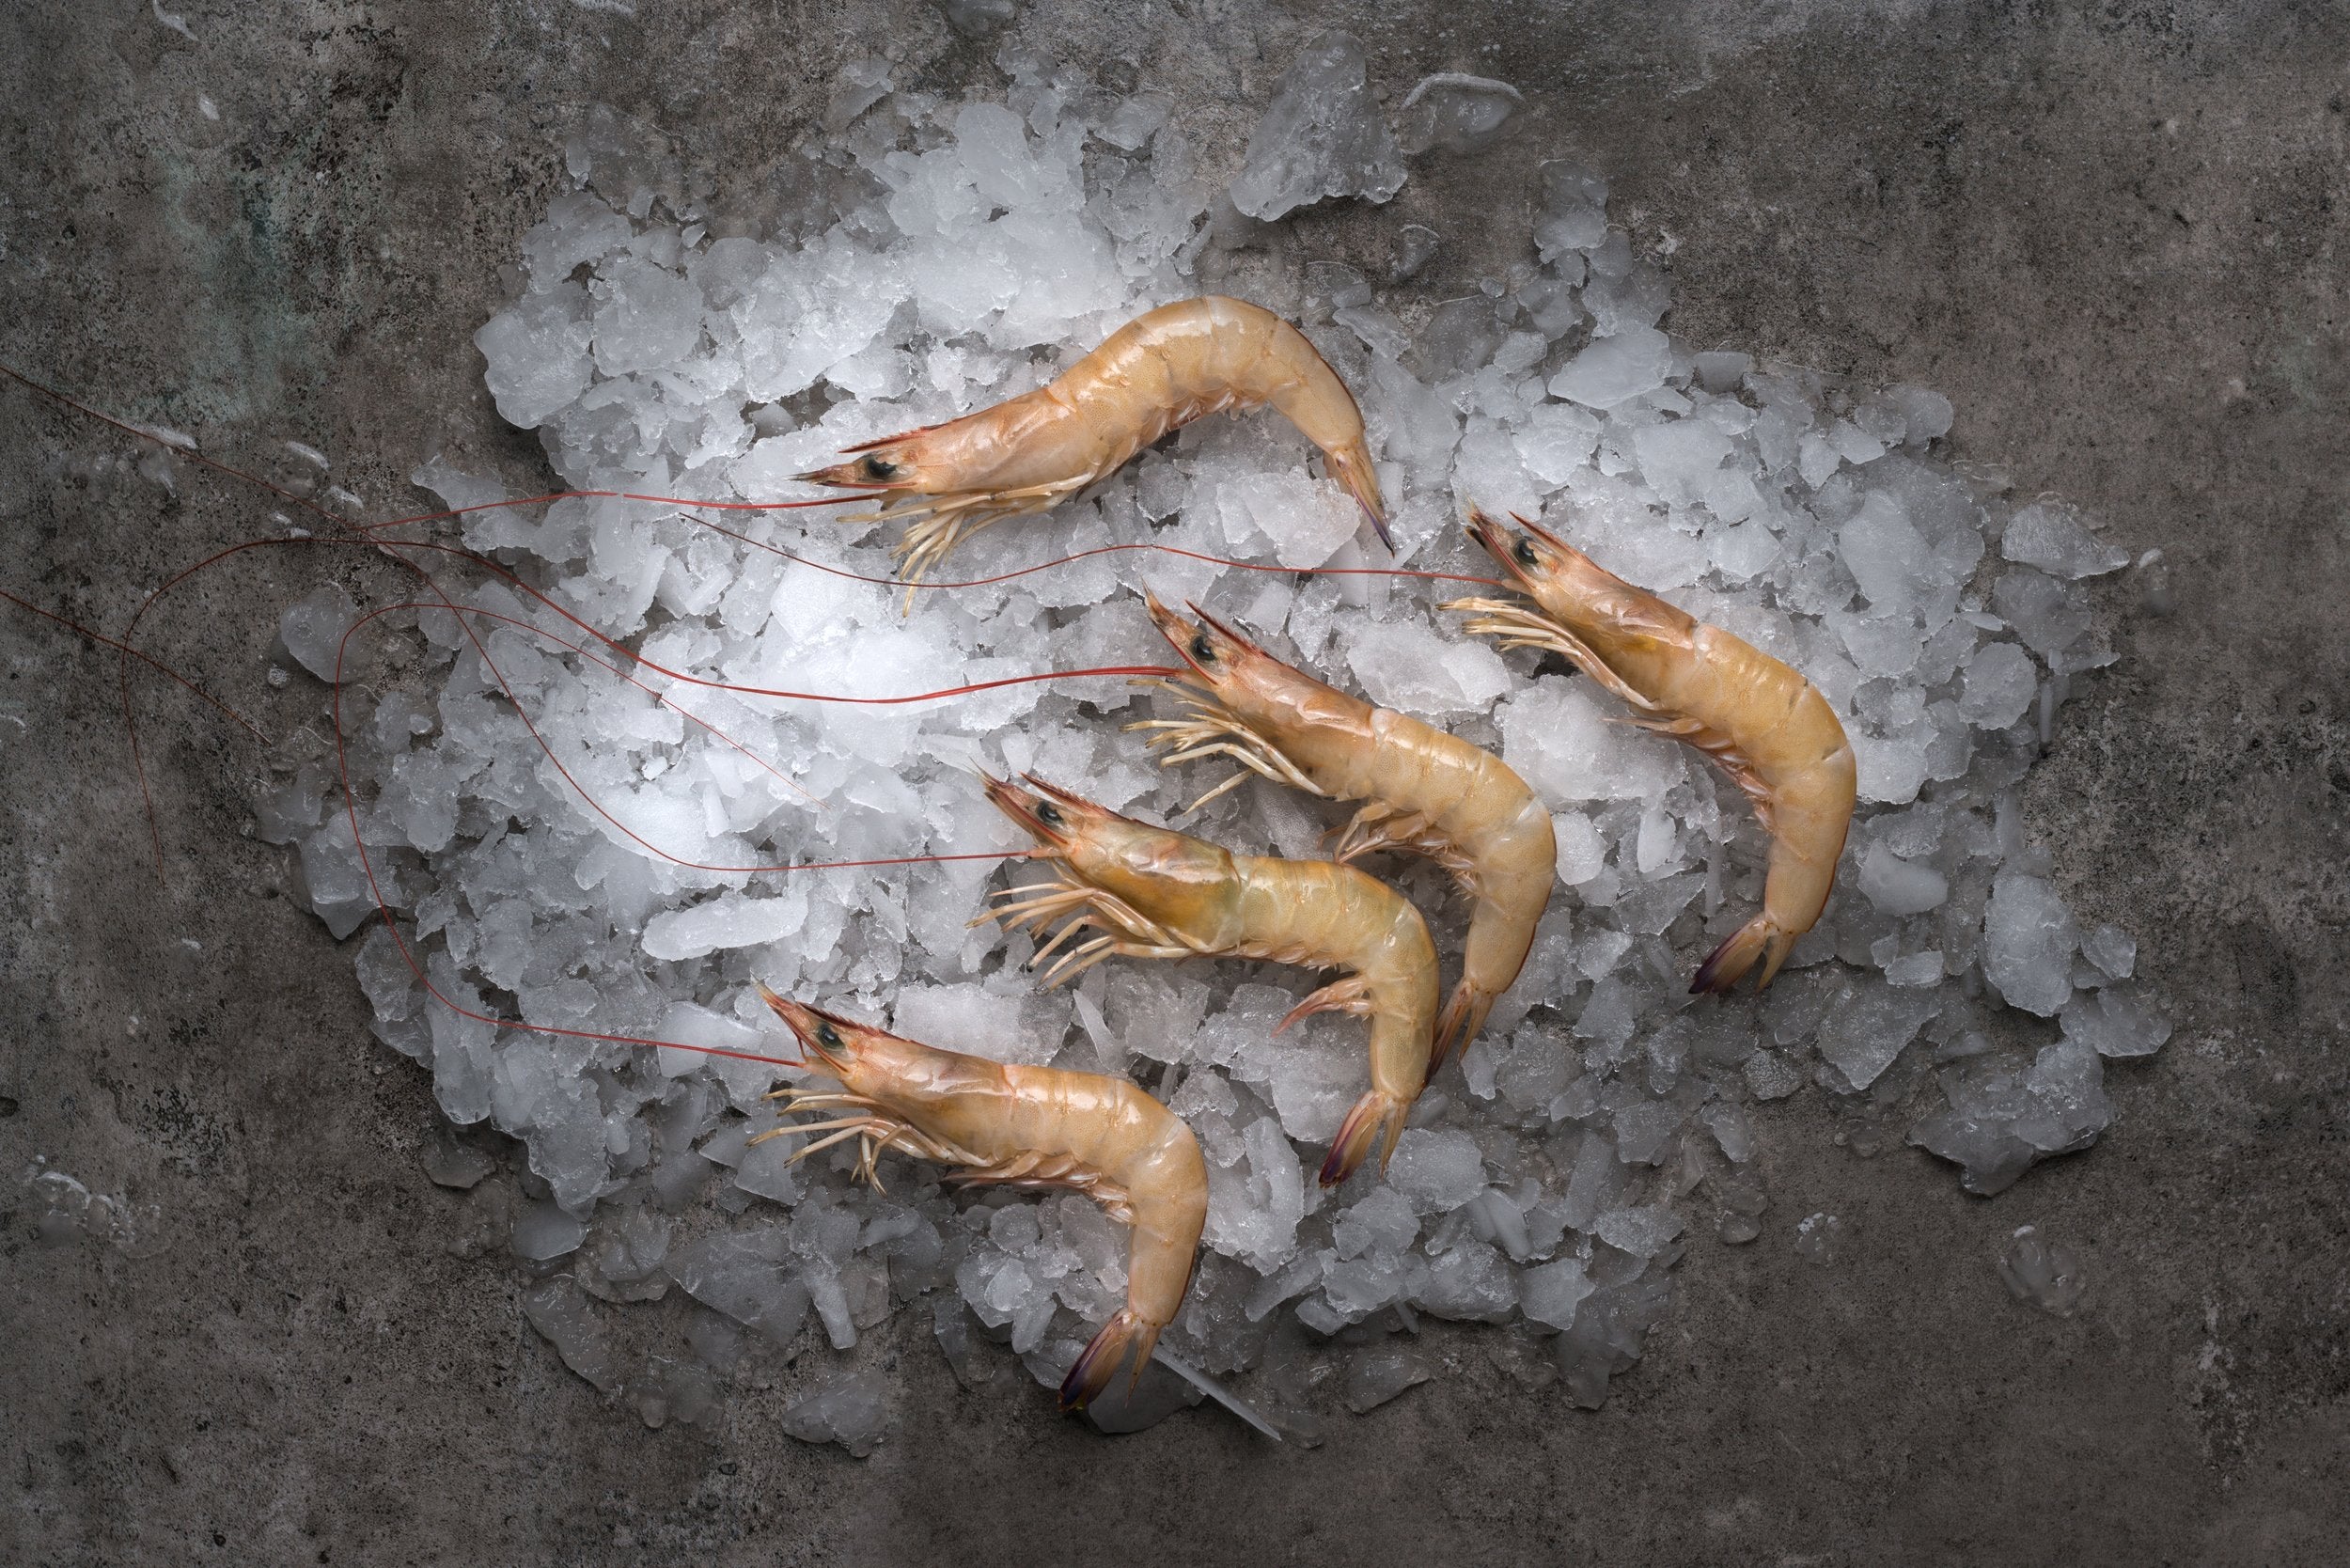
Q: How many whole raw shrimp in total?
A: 5